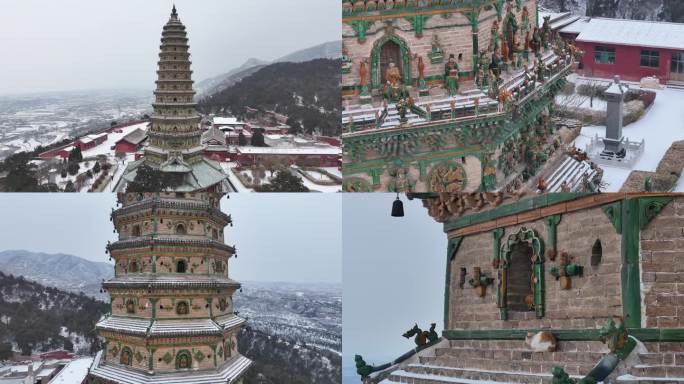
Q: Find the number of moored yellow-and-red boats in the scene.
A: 0